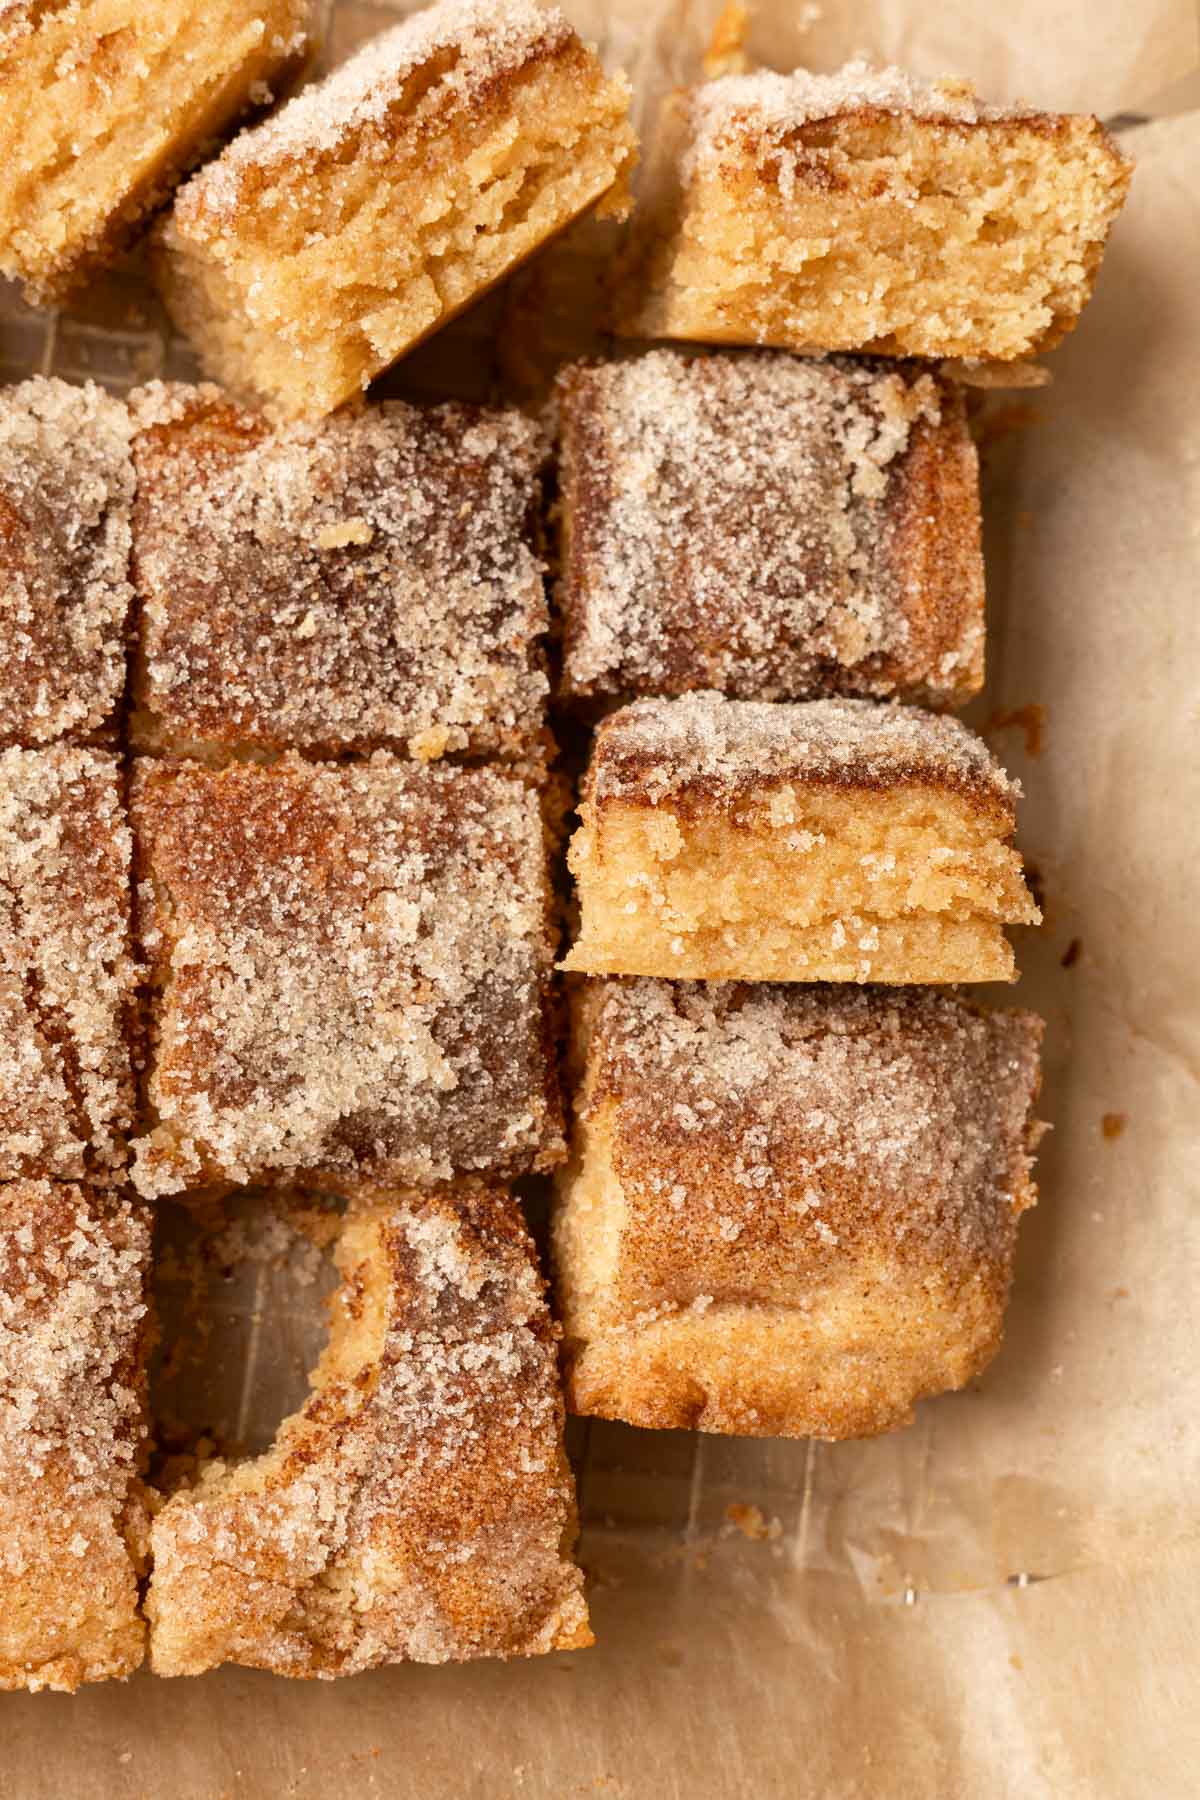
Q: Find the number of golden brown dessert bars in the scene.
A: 12